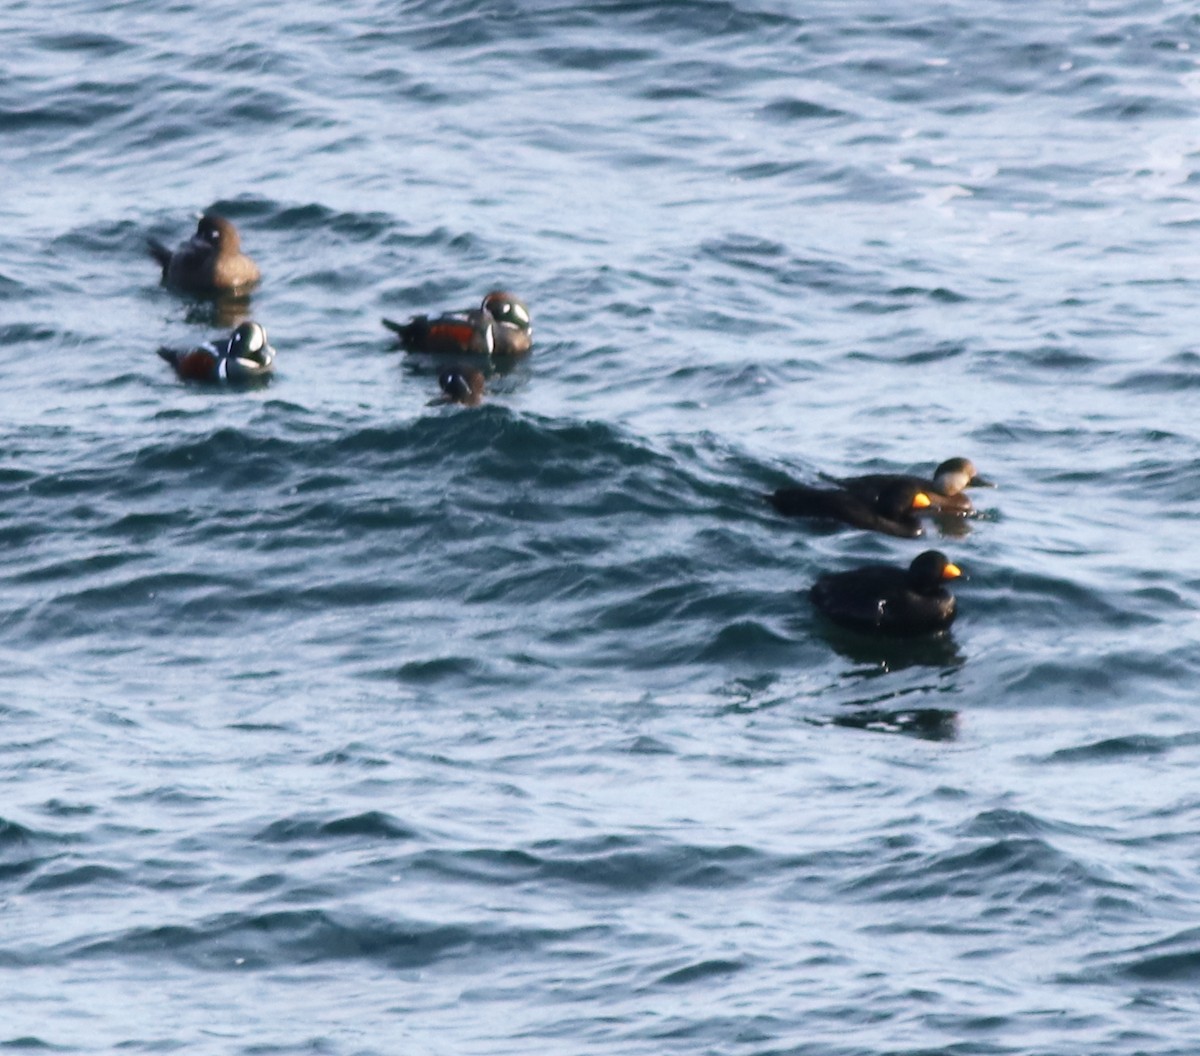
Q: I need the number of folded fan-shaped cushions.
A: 0